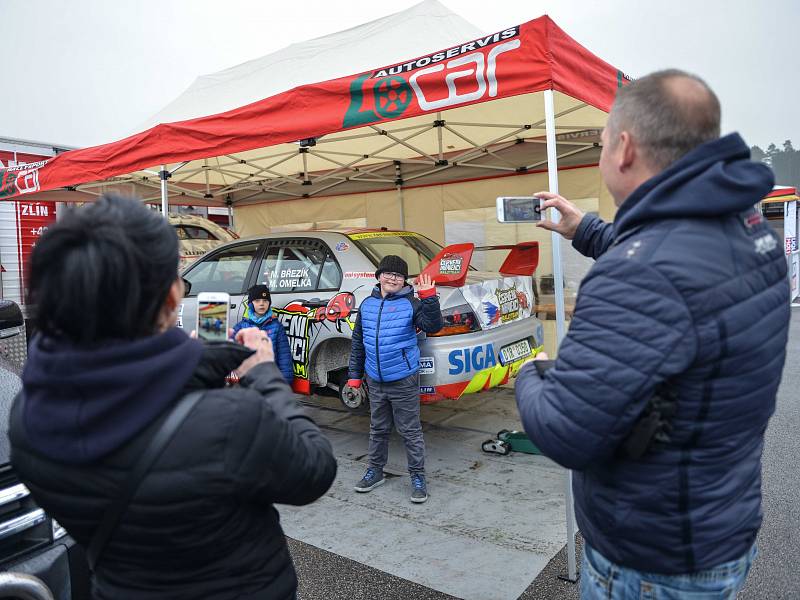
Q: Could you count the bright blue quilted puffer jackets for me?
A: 2